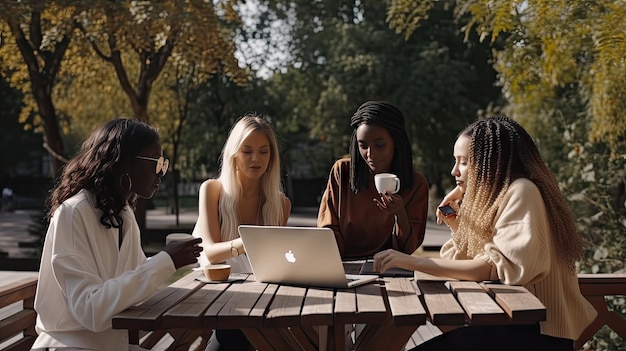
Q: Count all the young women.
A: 4